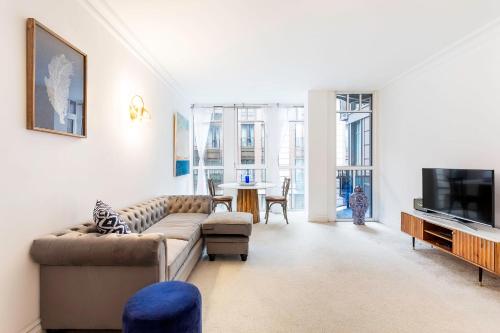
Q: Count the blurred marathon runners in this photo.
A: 0